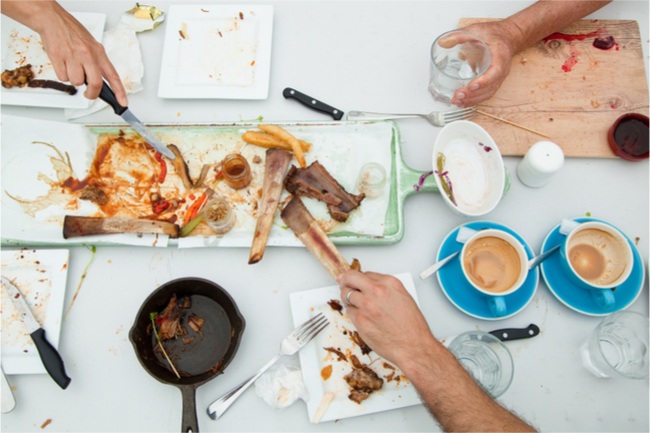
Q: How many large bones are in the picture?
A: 3